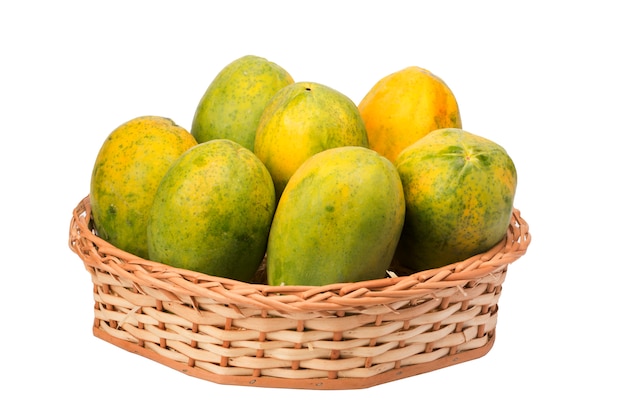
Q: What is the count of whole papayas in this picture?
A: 7